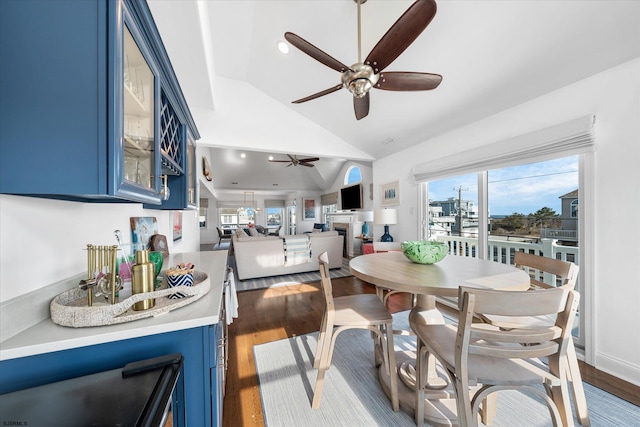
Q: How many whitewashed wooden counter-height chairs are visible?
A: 4